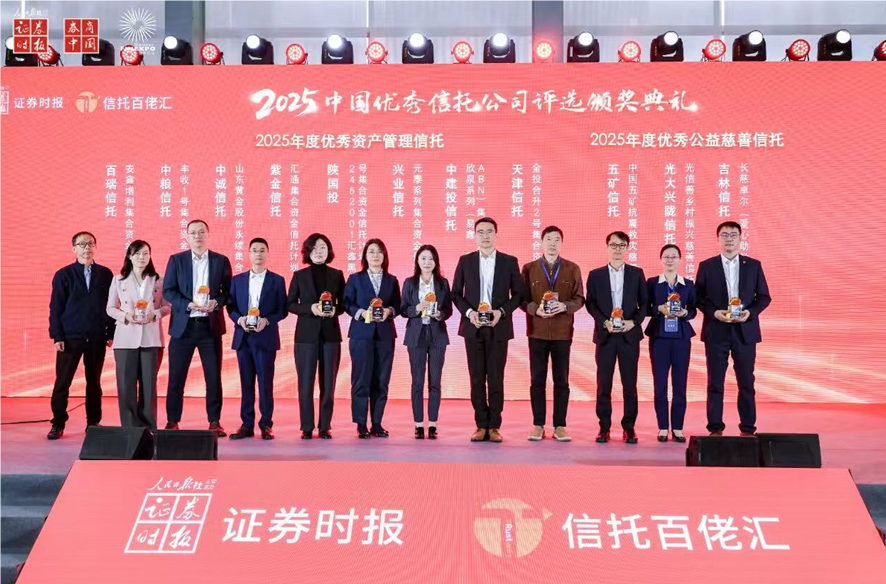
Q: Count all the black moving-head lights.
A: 11